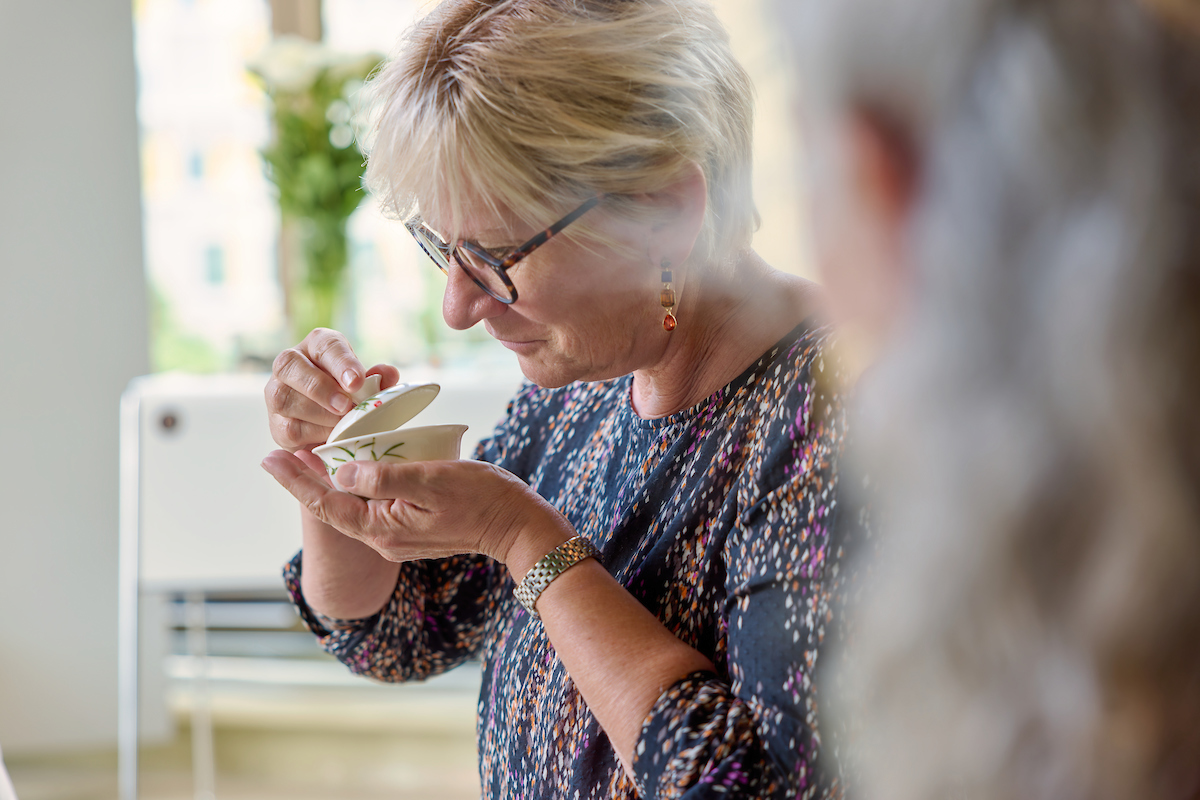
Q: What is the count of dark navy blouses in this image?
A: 1